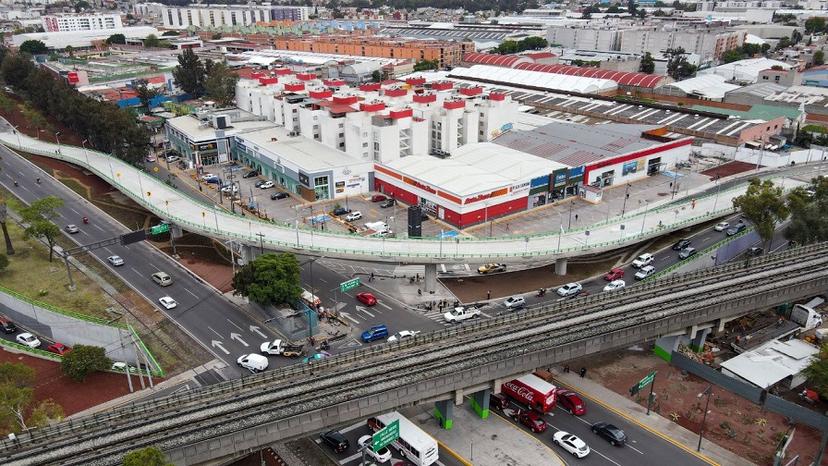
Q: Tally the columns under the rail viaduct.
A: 4